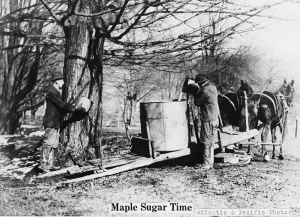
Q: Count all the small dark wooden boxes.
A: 1